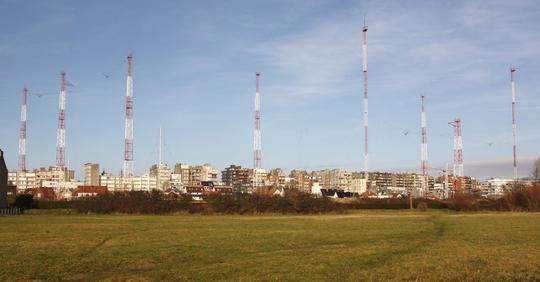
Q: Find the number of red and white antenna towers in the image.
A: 8